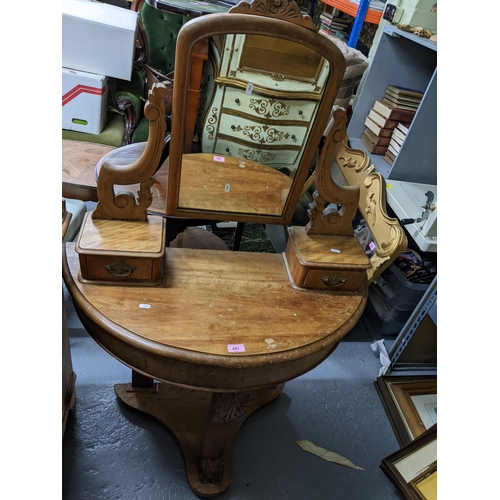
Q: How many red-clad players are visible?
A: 0